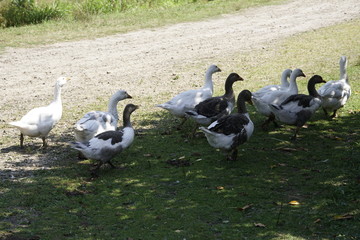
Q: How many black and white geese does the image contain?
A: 4